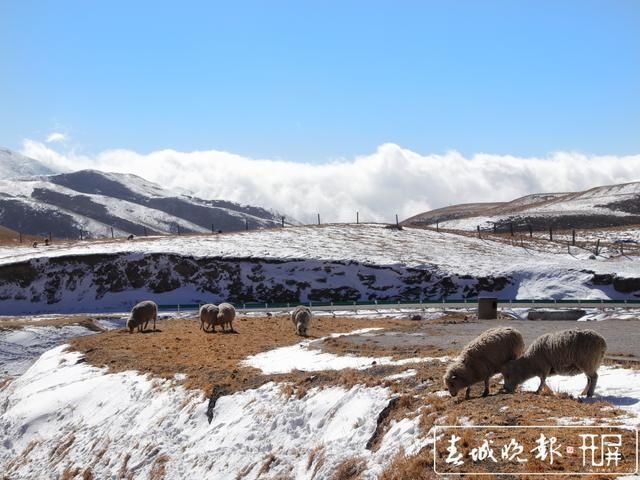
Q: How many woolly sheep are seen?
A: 6